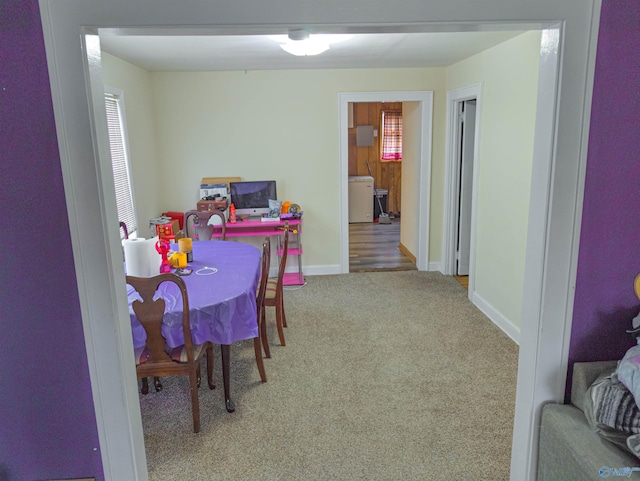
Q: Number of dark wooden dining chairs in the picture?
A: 5